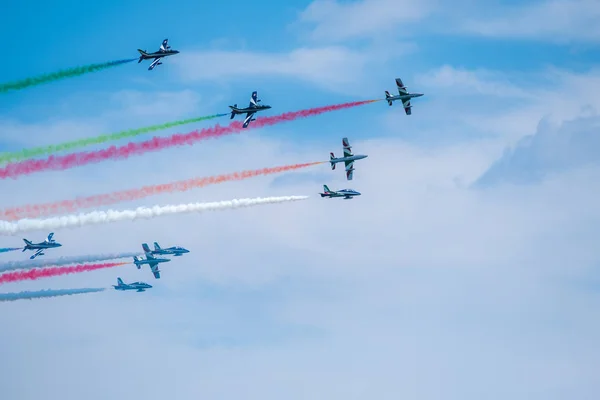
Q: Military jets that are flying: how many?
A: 9